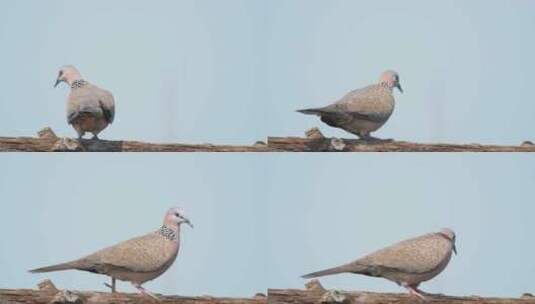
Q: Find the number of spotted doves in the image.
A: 4